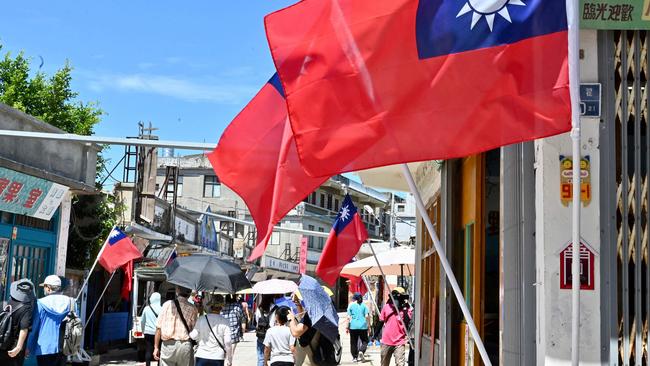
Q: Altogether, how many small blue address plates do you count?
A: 1